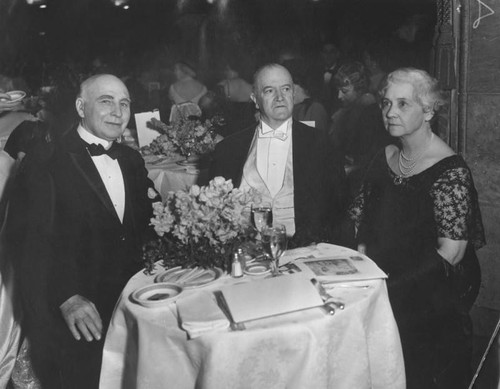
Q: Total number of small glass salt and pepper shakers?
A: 2